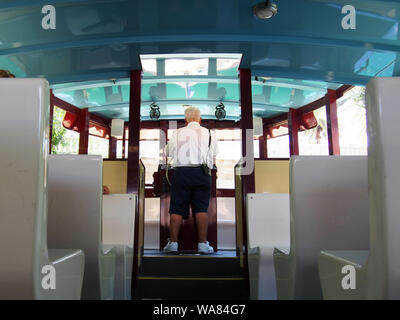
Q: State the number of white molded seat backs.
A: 6